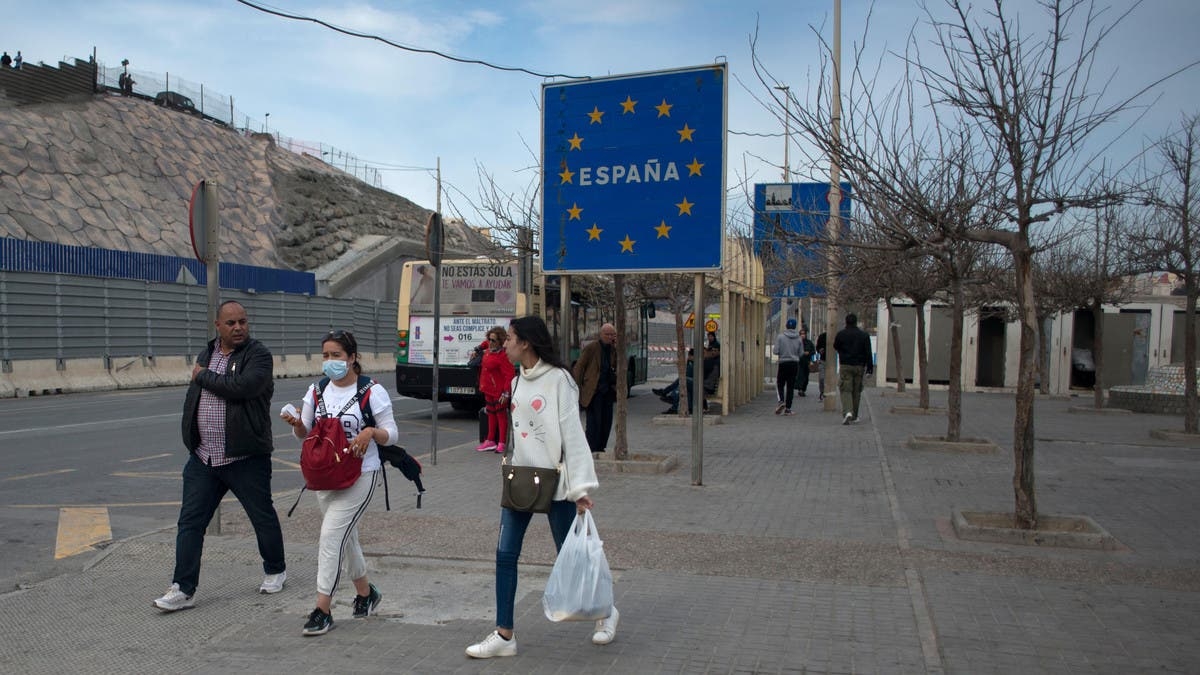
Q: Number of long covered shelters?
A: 1